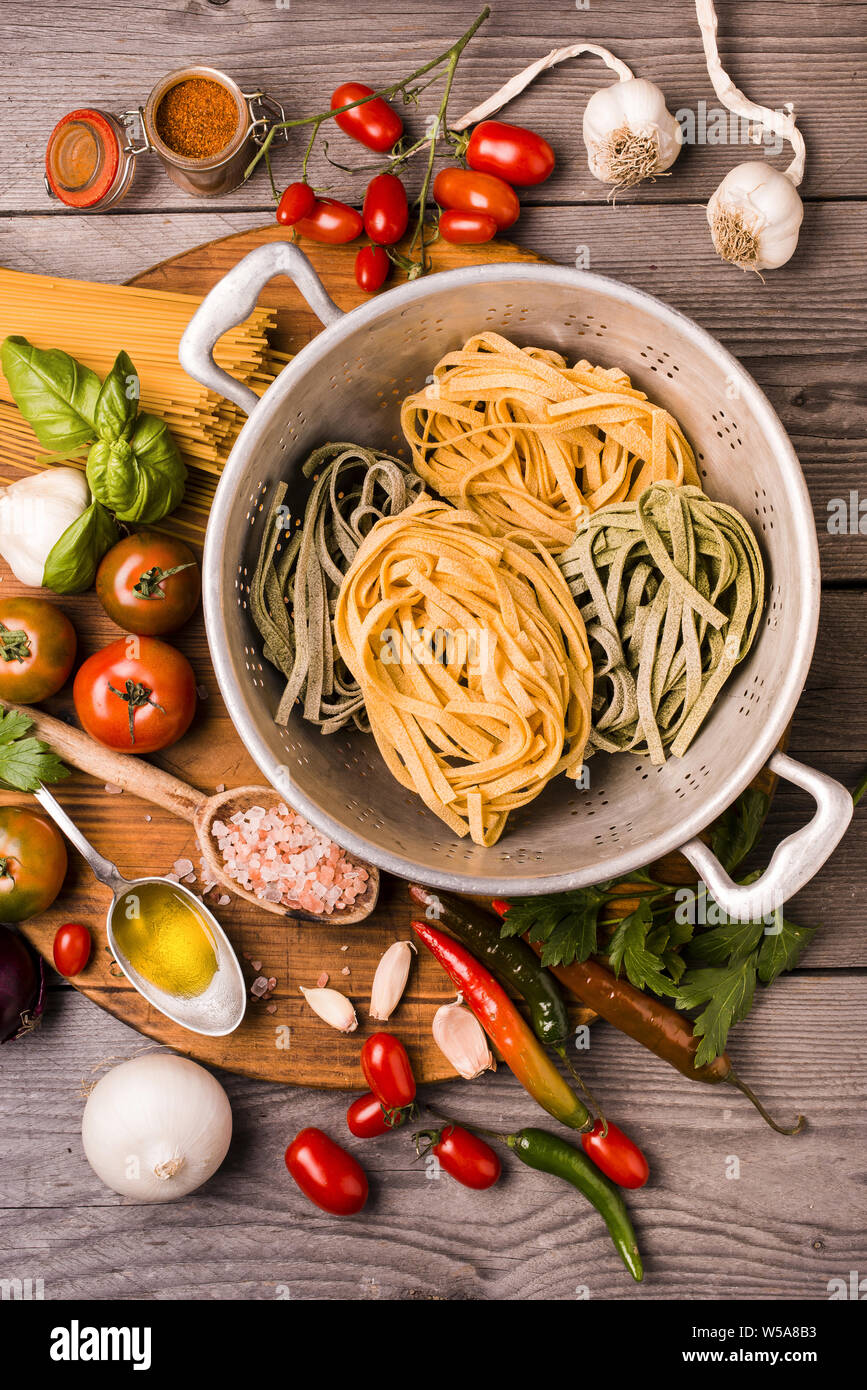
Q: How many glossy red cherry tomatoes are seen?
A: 14